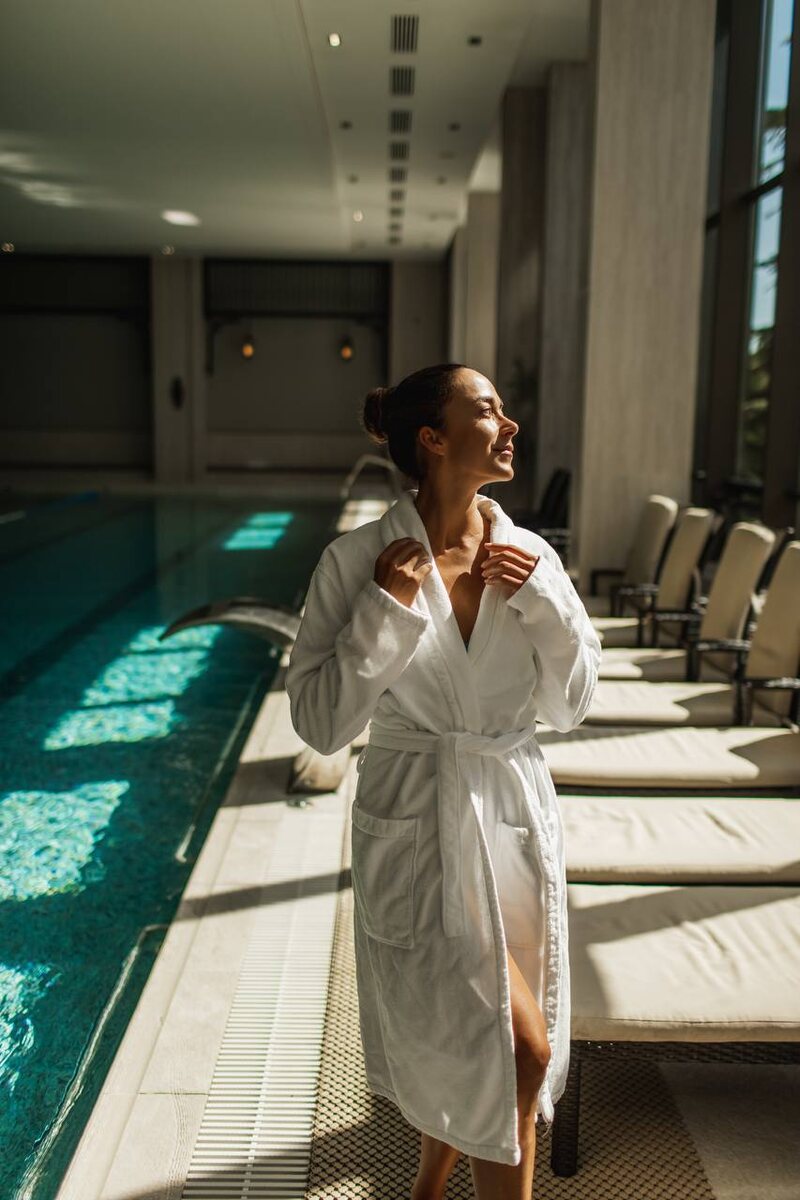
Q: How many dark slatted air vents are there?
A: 9